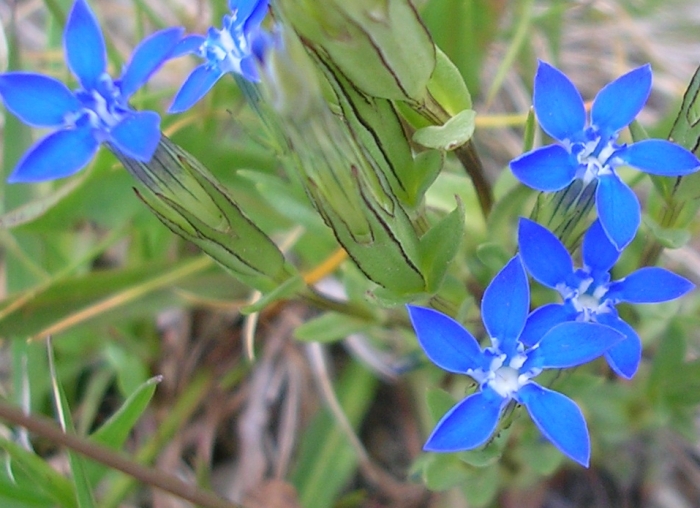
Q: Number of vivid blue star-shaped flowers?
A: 5